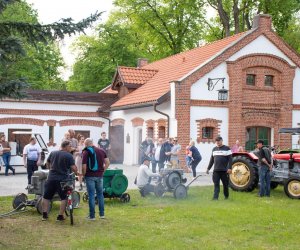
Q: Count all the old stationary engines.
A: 3